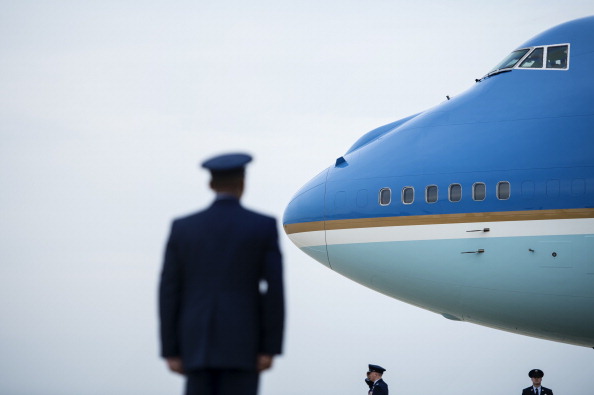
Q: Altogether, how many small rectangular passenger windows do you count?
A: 6